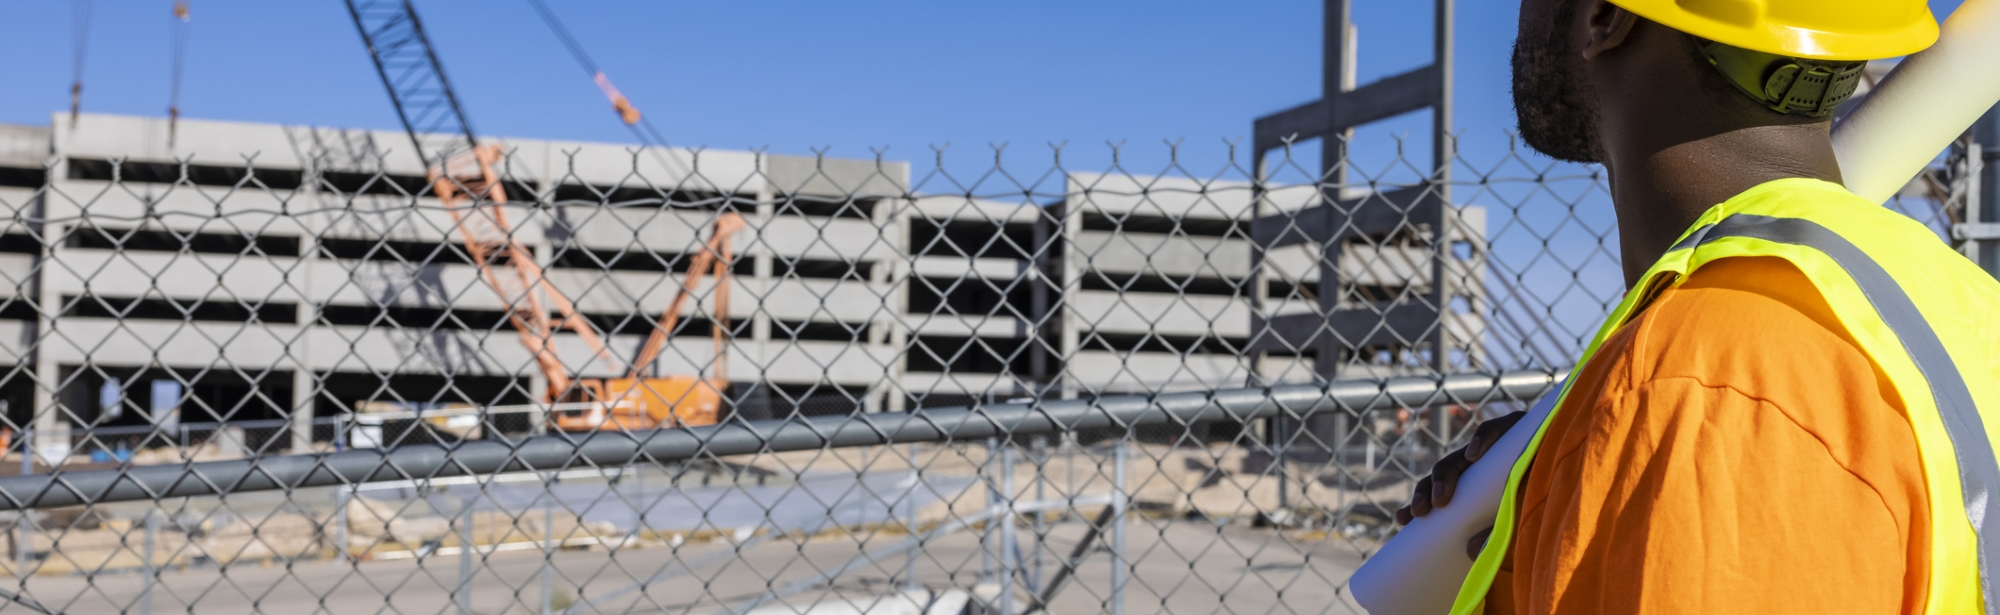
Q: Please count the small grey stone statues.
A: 0